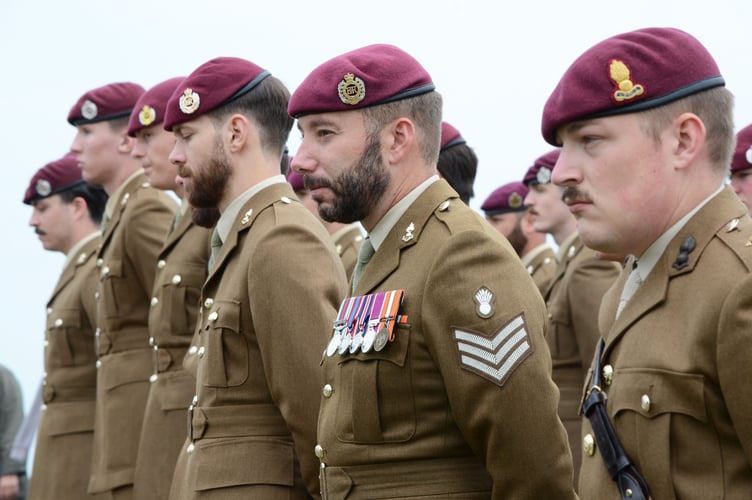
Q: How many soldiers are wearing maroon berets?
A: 11